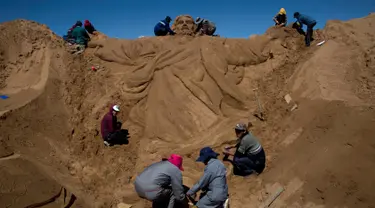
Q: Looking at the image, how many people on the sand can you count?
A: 11